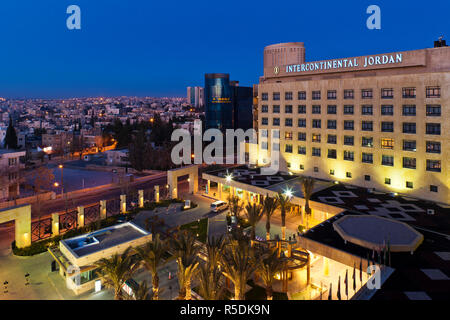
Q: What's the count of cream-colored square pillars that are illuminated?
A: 6